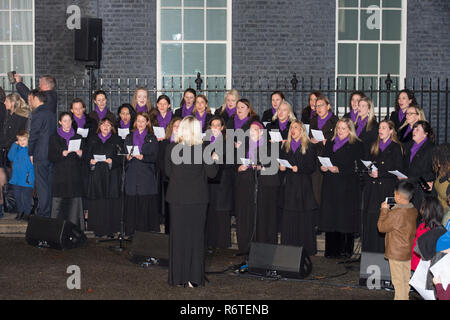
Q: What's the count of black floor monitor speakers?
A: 4